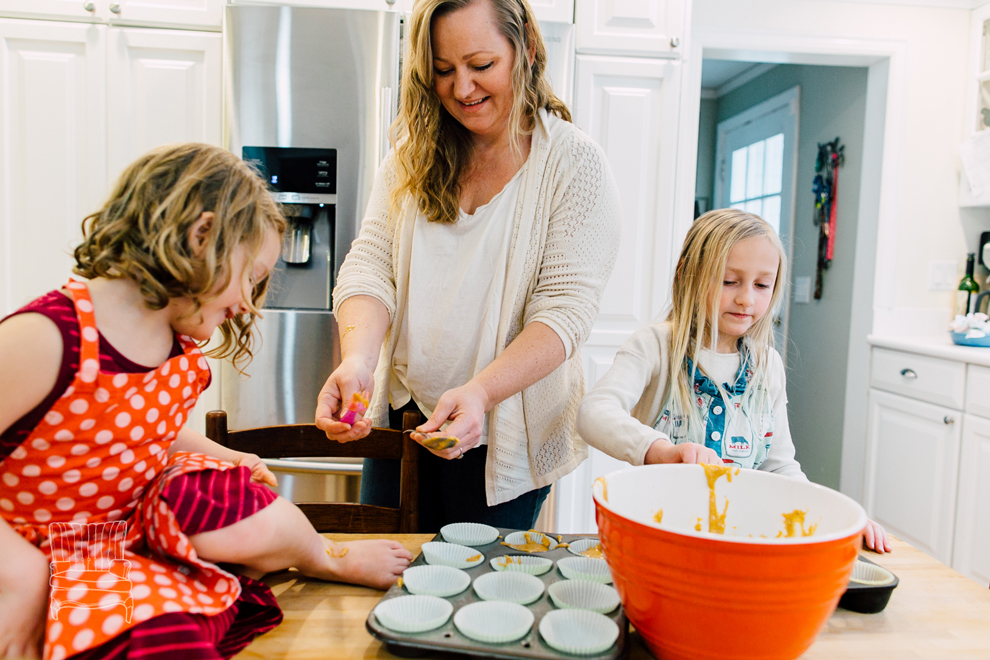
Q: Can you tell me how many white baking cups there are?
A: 13